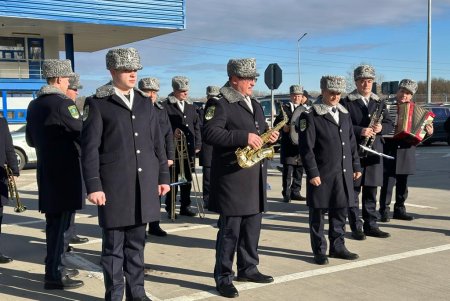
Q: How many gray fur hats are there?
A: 11